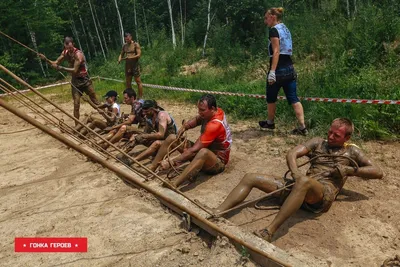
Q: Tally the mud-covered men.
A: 7